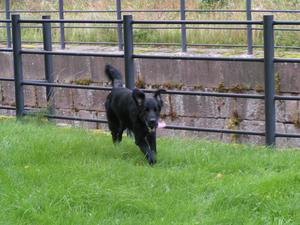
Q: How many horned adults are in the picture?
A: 0